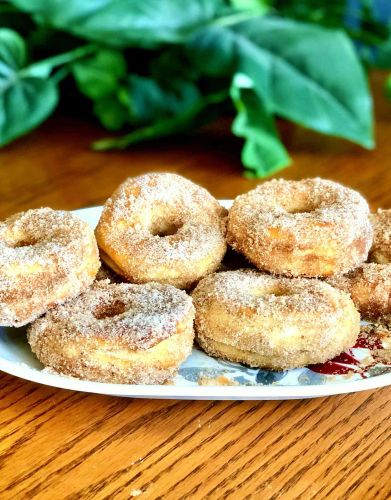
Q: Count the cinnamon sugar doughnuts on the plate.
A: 7